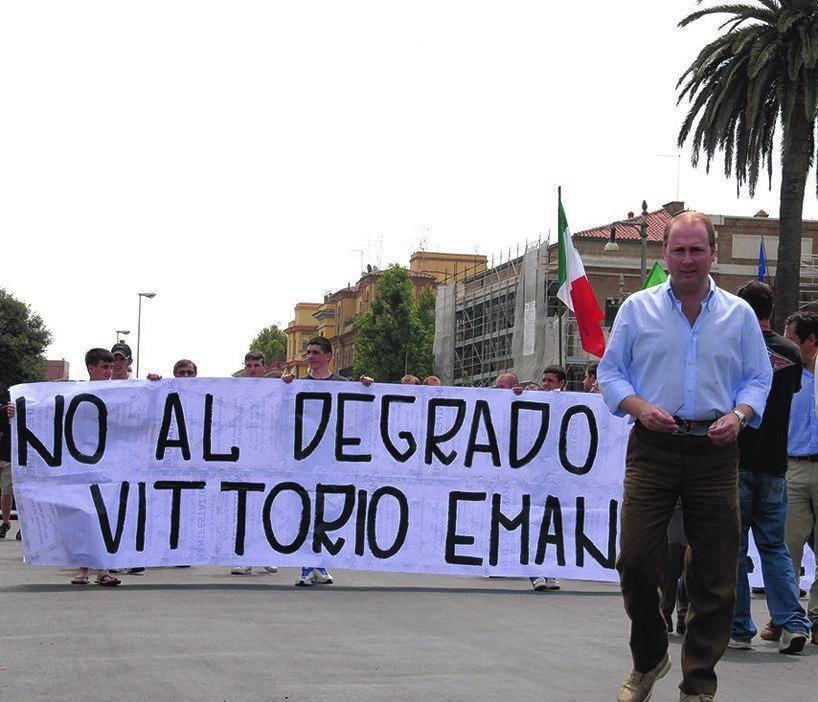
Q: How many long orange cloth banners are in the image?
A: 0